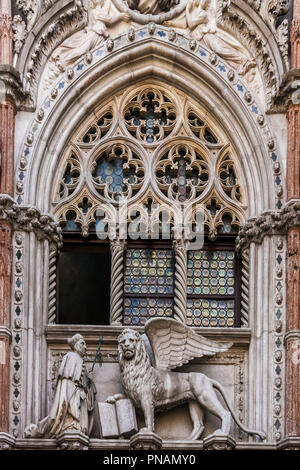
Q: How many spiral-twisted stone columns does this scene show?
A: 4